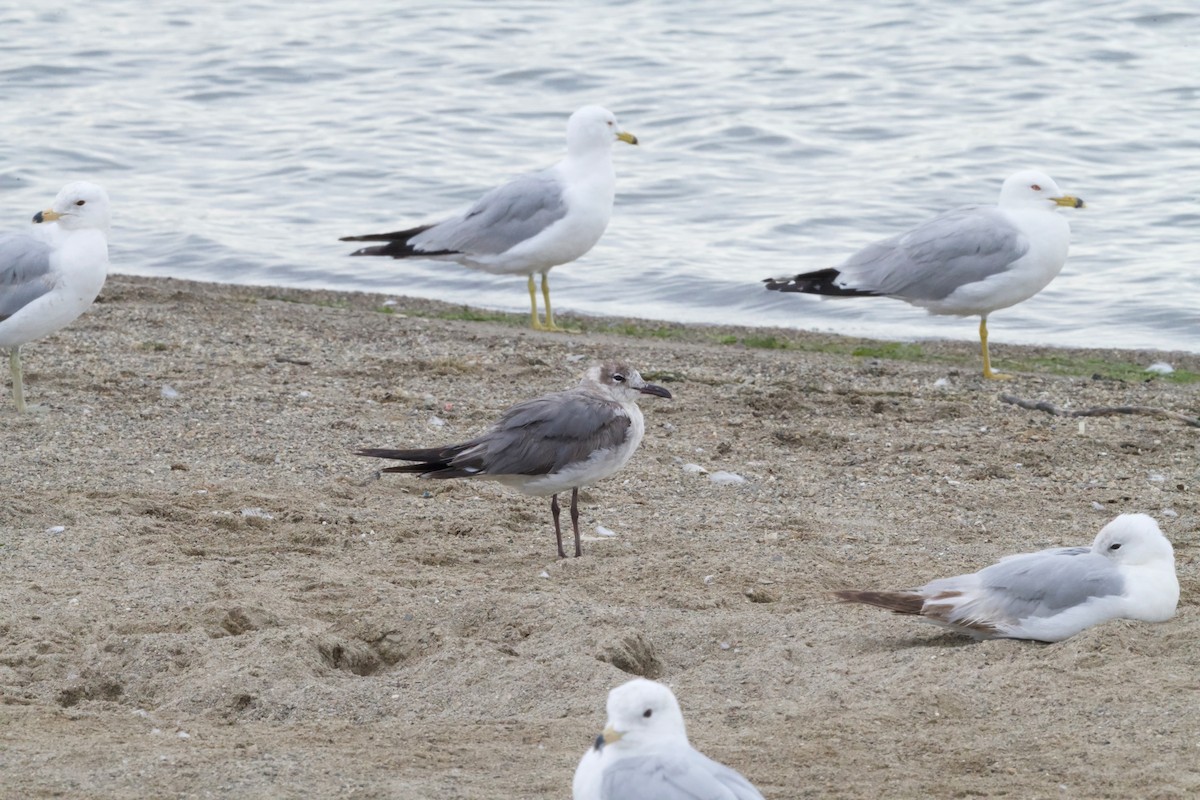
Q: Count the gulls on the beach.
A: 6